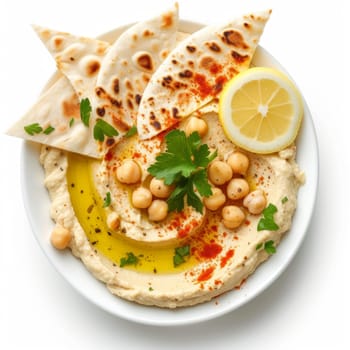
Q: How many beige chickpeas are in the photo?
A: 13